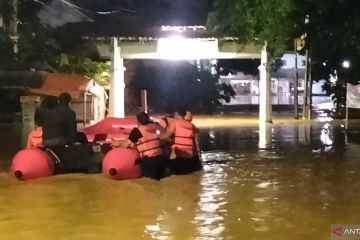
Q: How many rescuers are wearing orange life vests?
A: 3